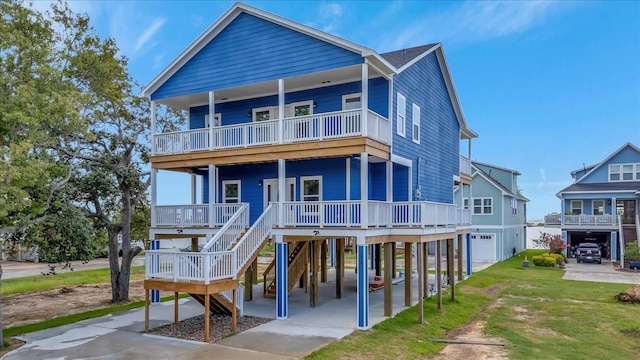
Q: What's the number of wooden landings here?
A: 1